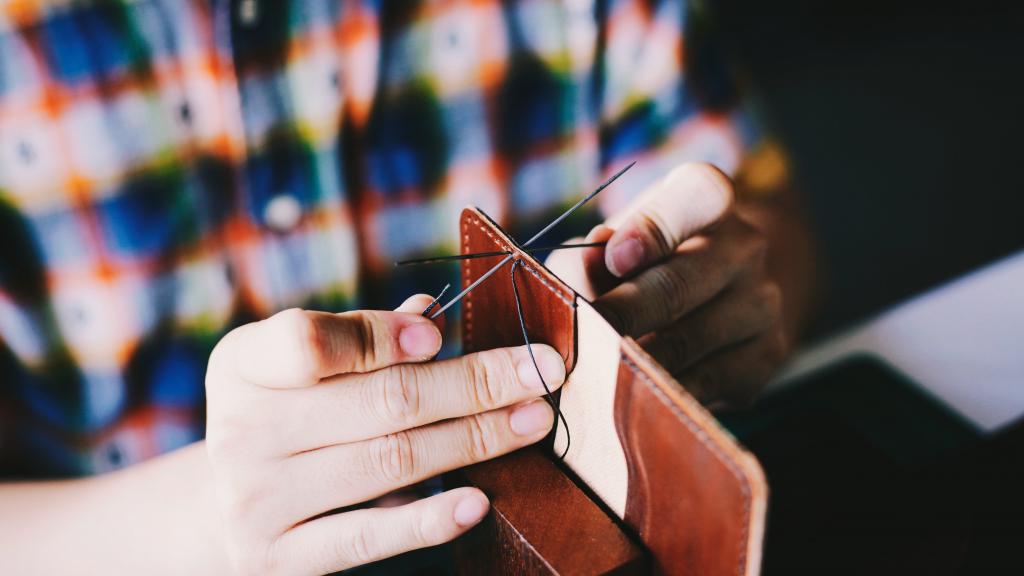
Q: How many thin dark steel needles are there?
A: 2